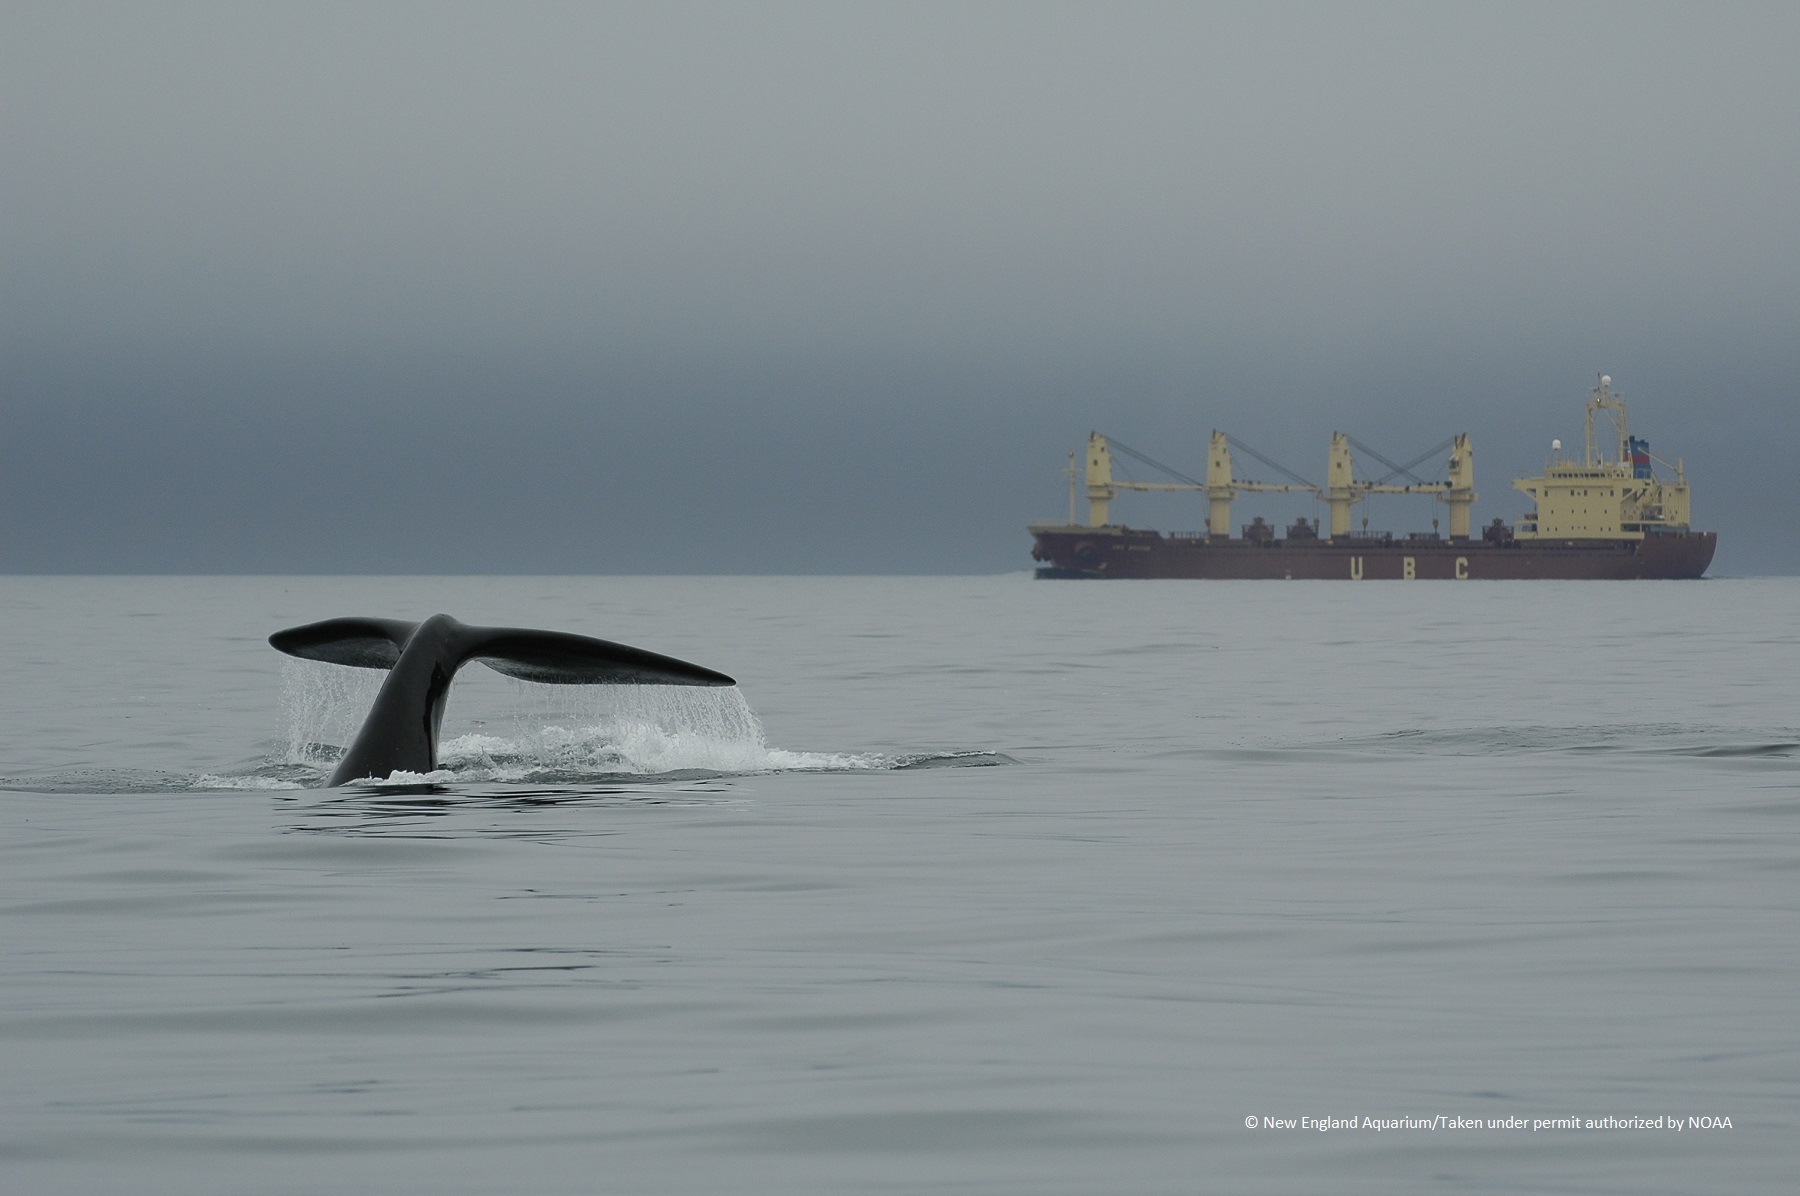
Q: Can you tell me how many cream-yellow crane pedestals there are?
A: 4